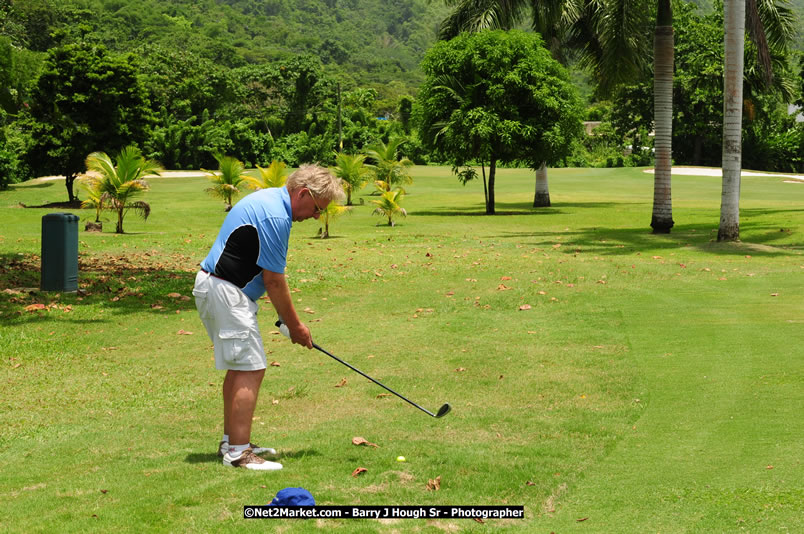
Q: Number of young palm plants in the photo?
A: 8